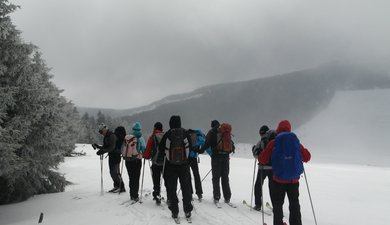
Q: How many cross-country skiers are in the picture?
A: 8